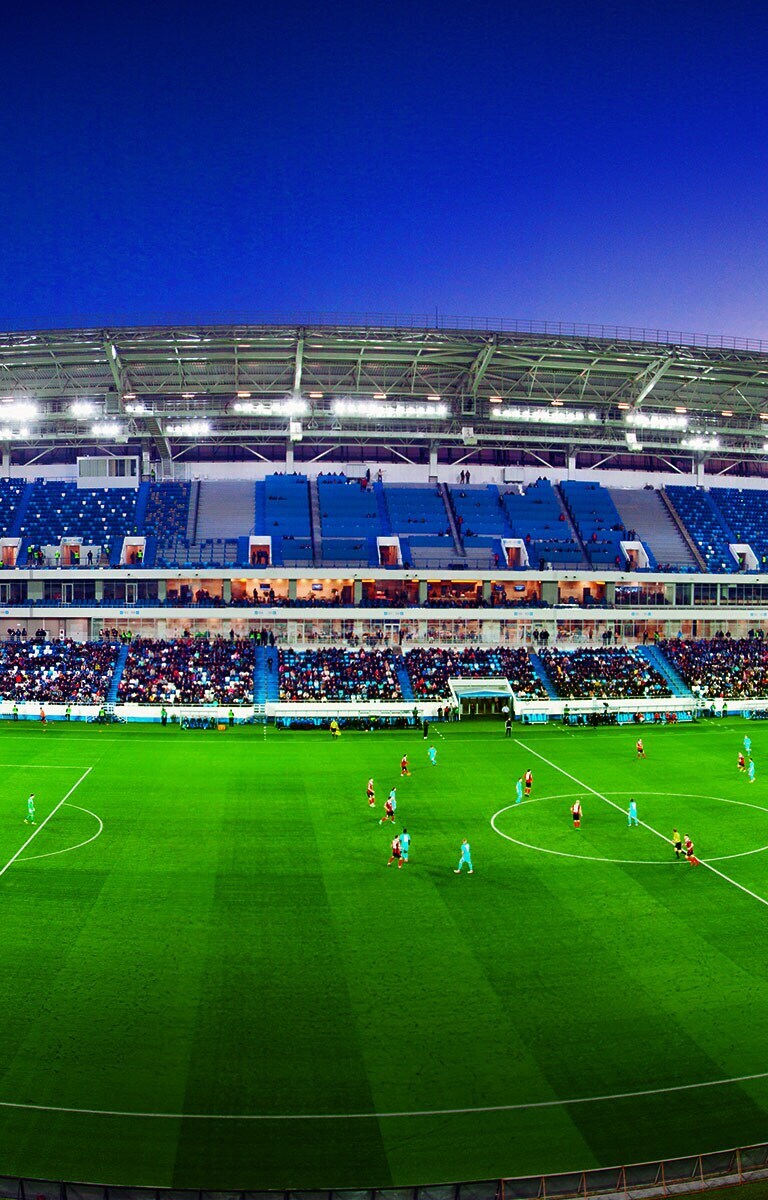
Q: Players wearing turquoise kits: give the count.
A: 8